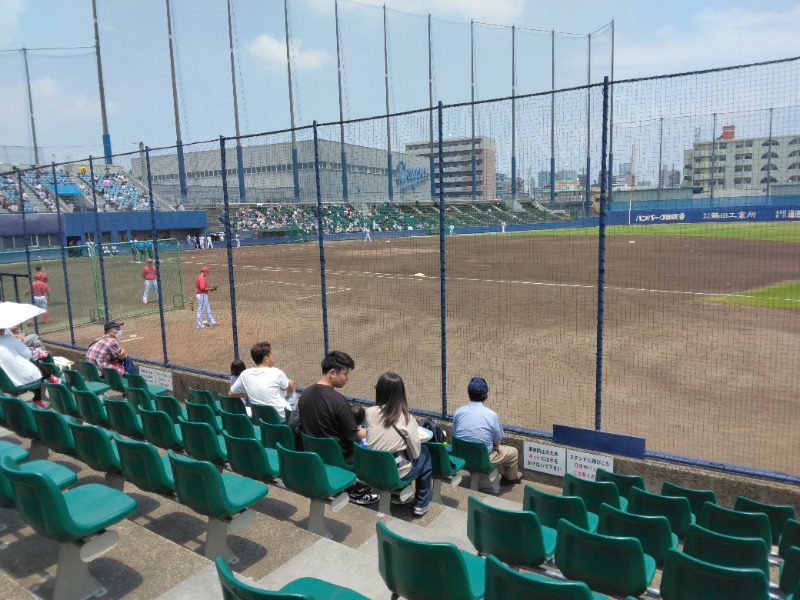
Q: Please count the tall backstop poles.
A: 13